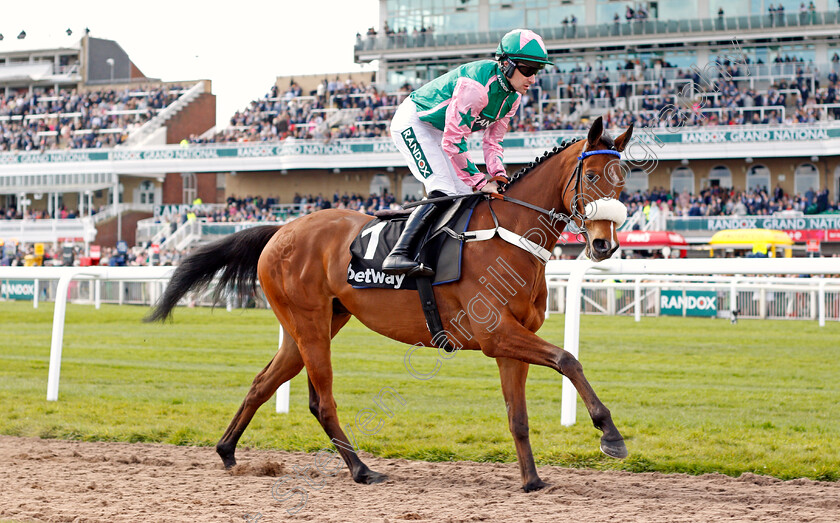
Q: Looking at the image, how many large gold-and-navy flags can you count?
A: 0